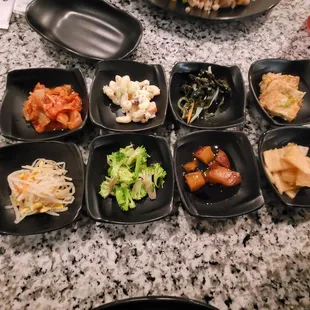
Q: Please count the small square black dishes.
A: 8